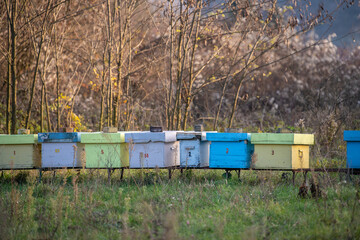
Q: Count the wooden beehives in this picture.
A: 8